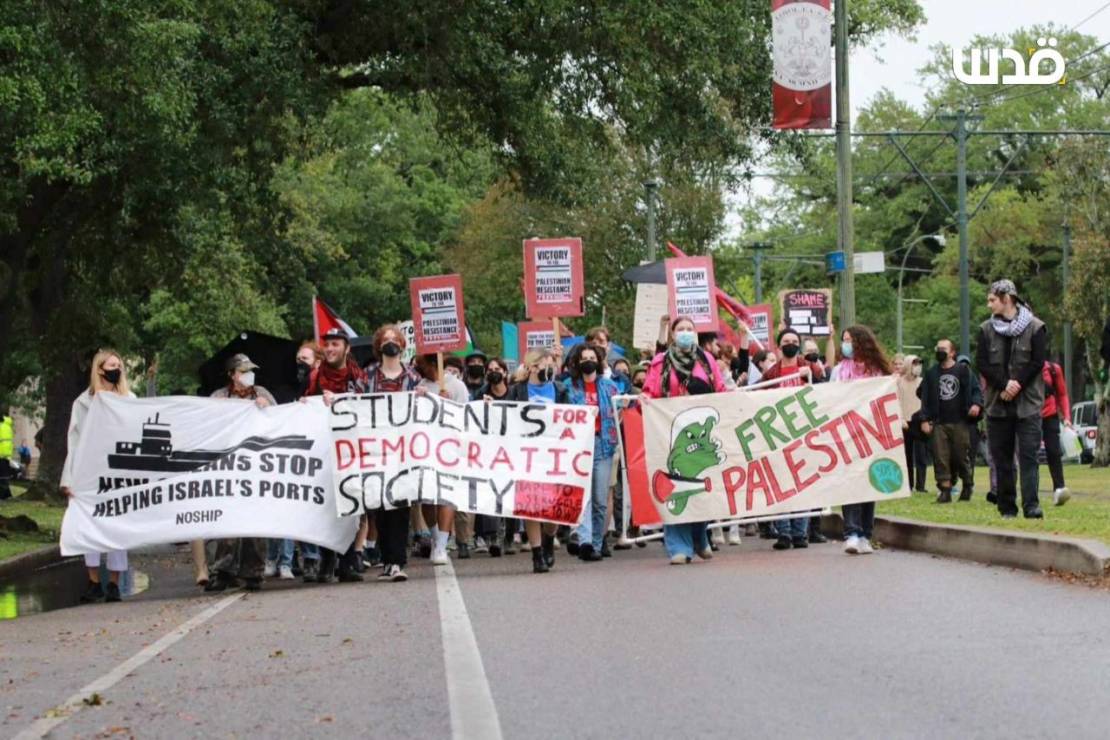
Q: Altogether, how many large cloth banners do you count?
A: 3